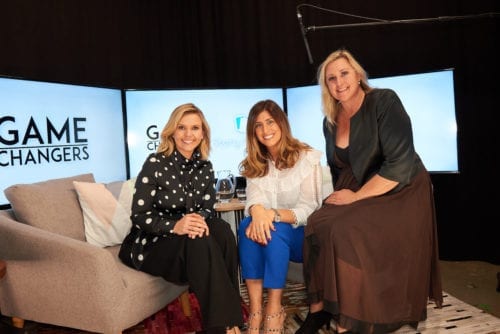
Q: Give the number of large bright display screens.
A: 3